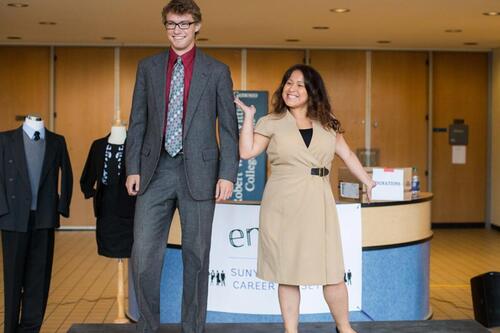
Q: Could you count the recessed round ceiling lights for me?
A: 12